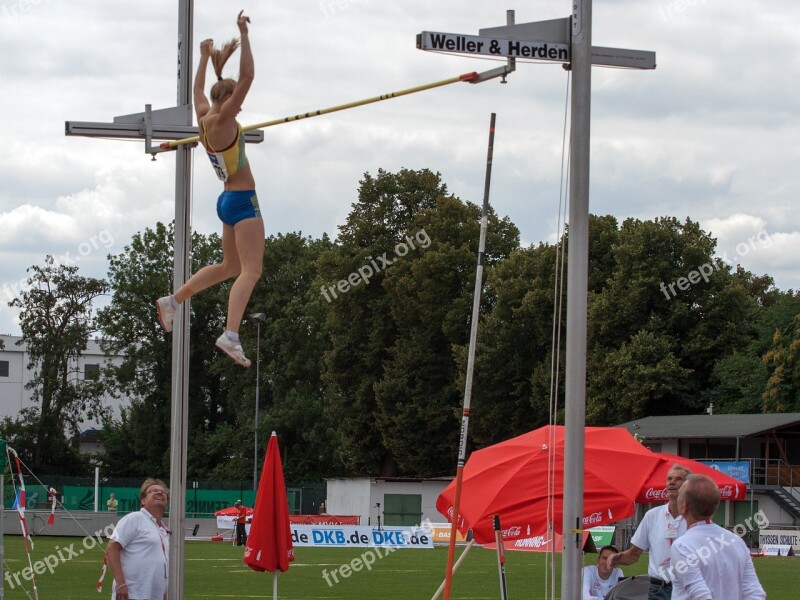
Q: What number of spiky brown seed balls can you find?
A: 0